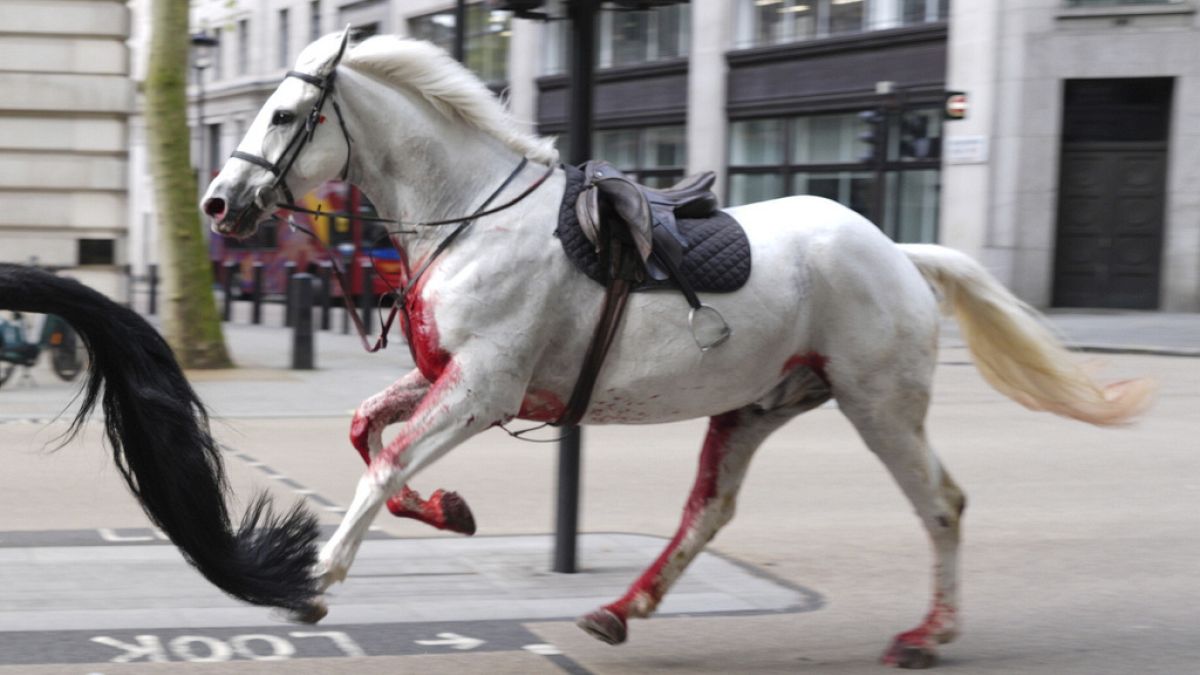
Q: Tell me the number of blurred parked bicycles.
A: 1